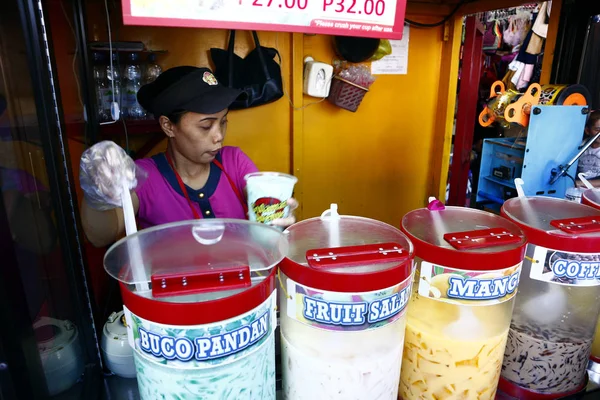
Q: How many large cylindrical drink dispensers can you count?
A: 5